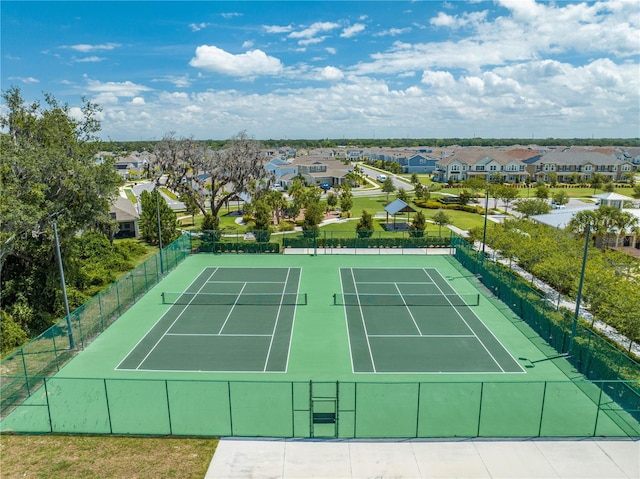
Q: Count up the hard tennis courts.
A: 2